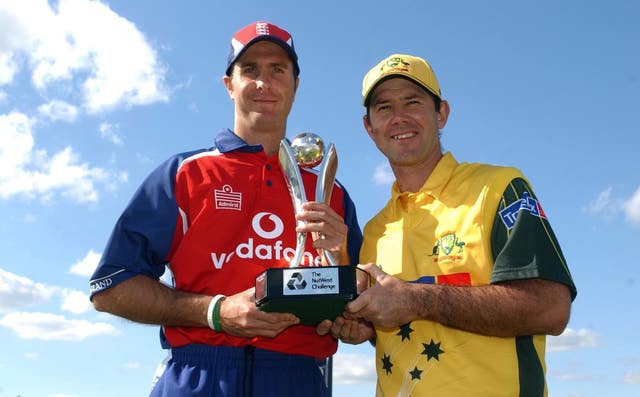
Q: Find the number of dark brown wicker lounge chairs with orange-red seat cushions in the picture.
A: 0